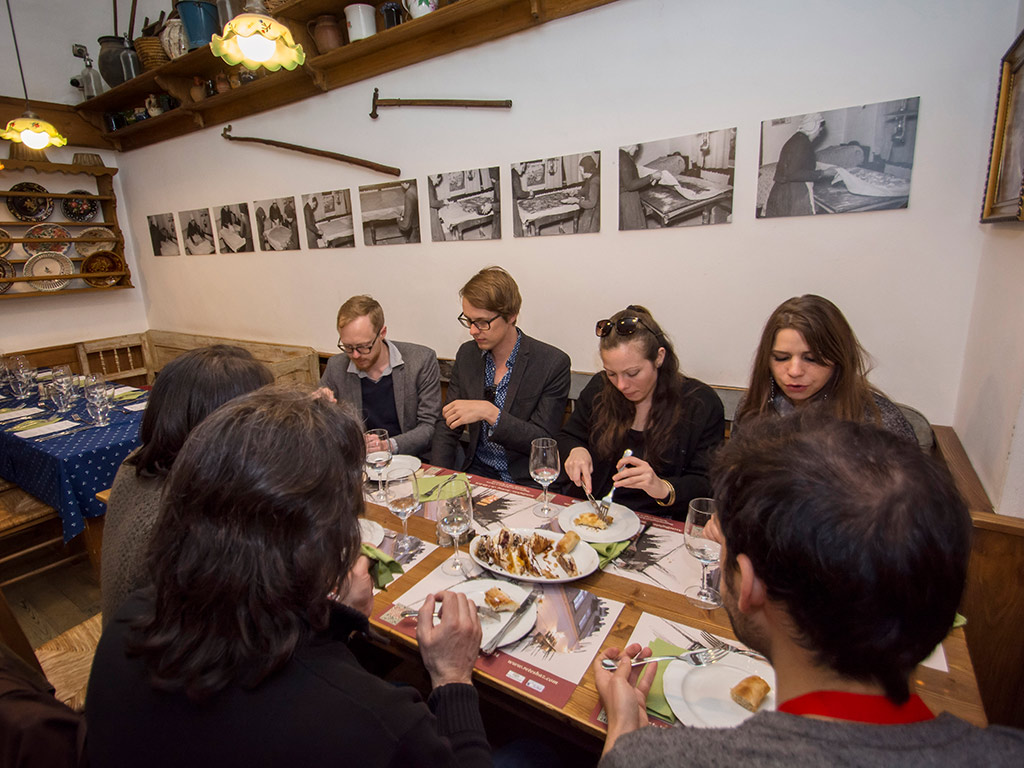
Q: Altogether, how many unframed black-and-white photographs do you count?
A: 10